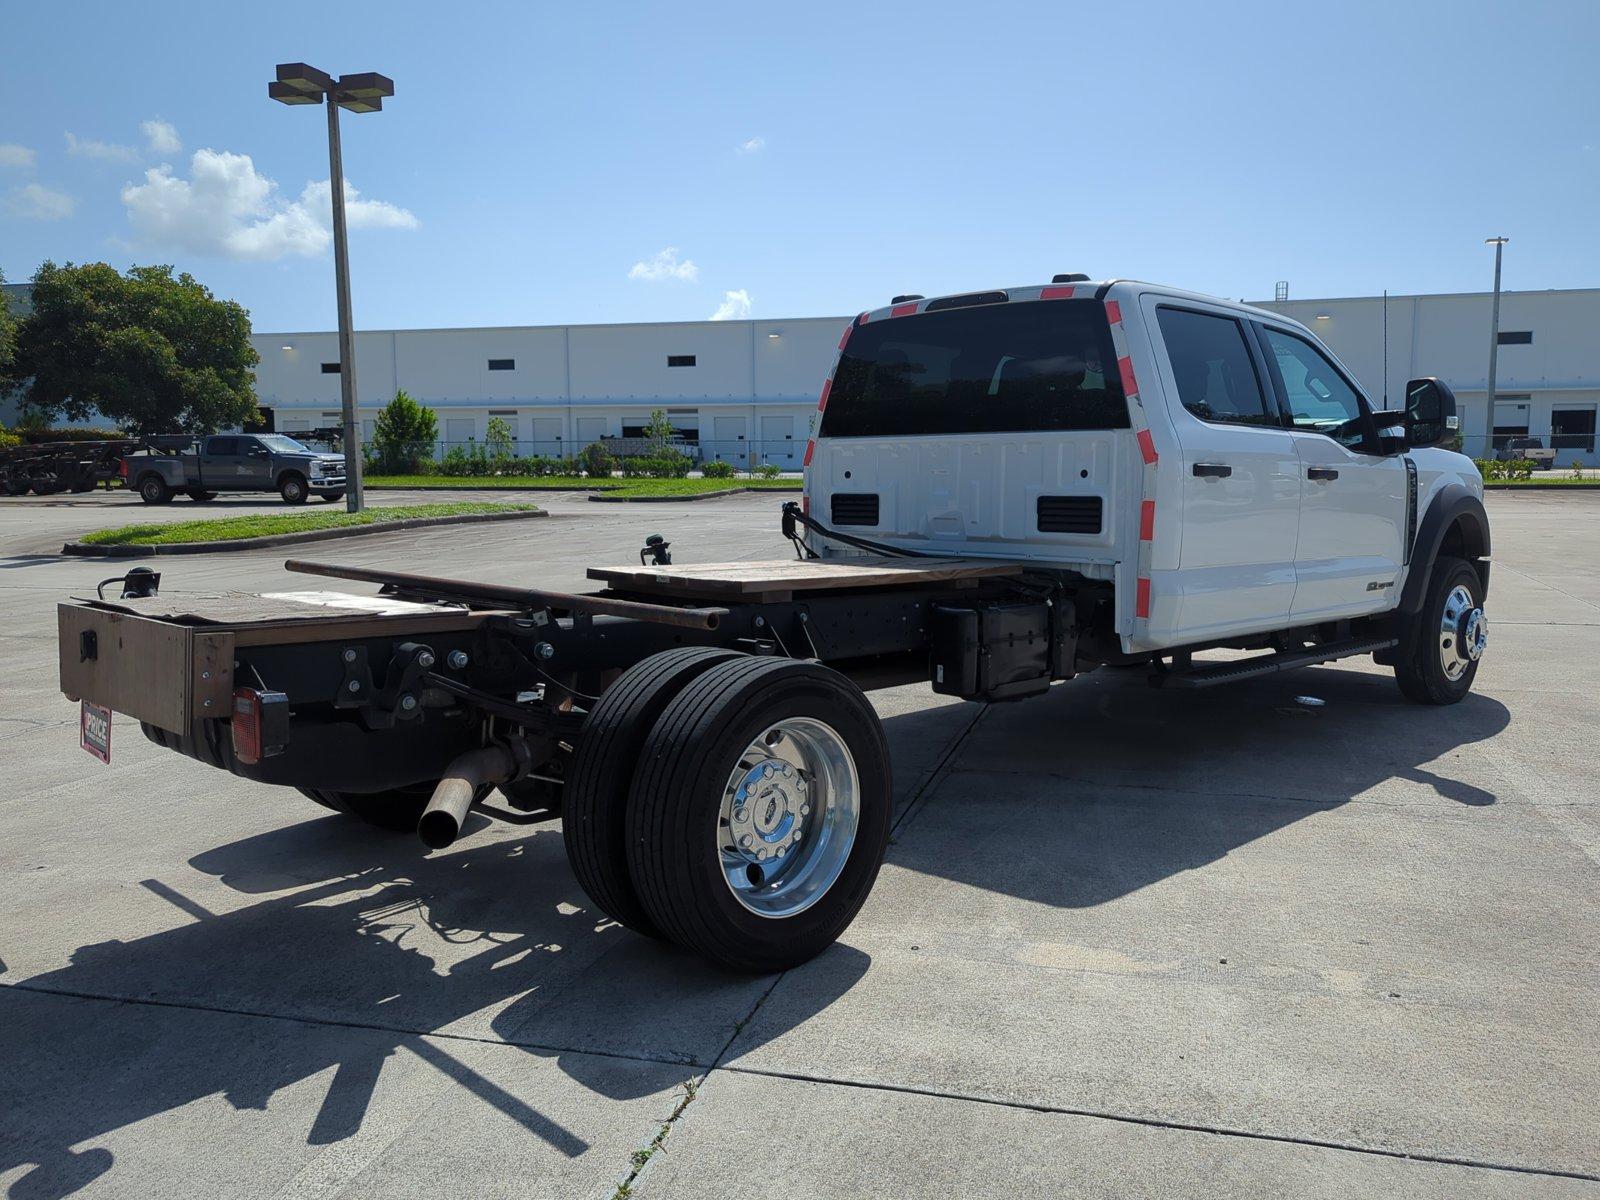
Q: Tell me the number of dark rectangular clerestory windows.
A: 4